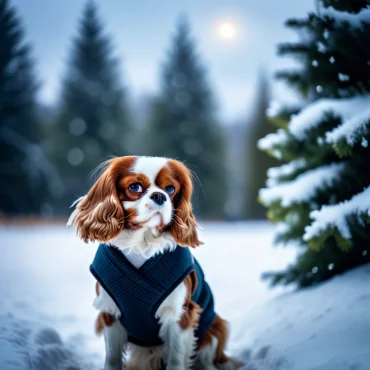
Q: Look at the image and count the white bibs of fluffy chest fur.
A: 1